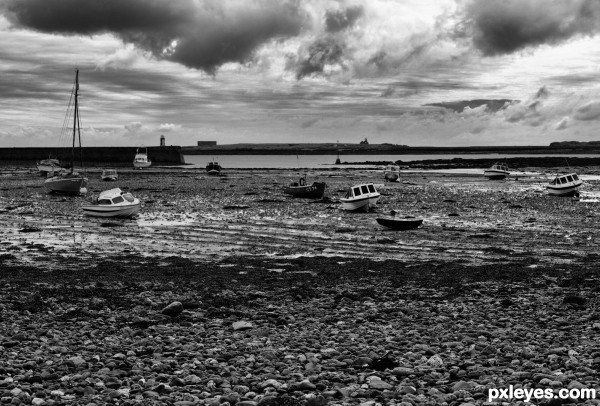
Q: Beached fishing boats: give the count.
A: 12